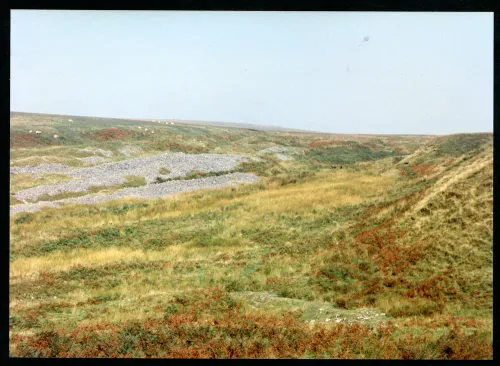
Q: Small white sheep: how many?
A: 11